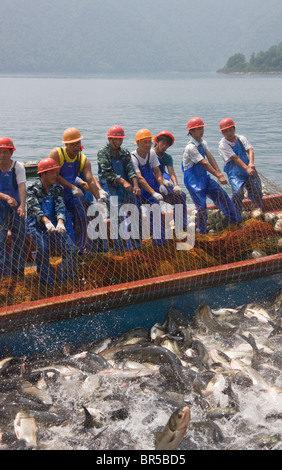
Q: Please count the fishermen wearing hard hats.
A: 8